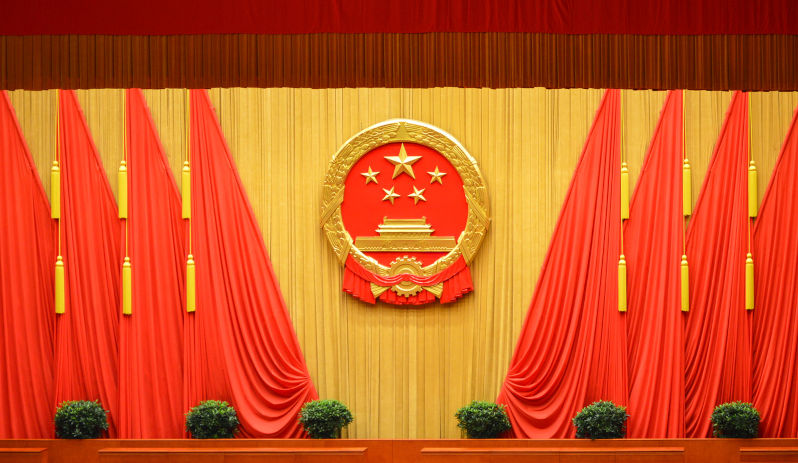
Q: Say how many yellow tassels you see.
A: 12